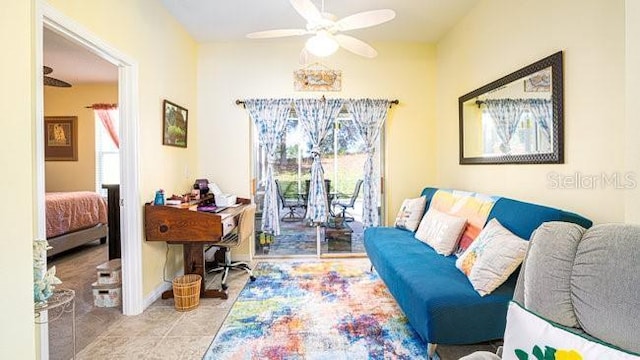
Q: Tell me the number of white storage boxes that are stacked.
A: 2